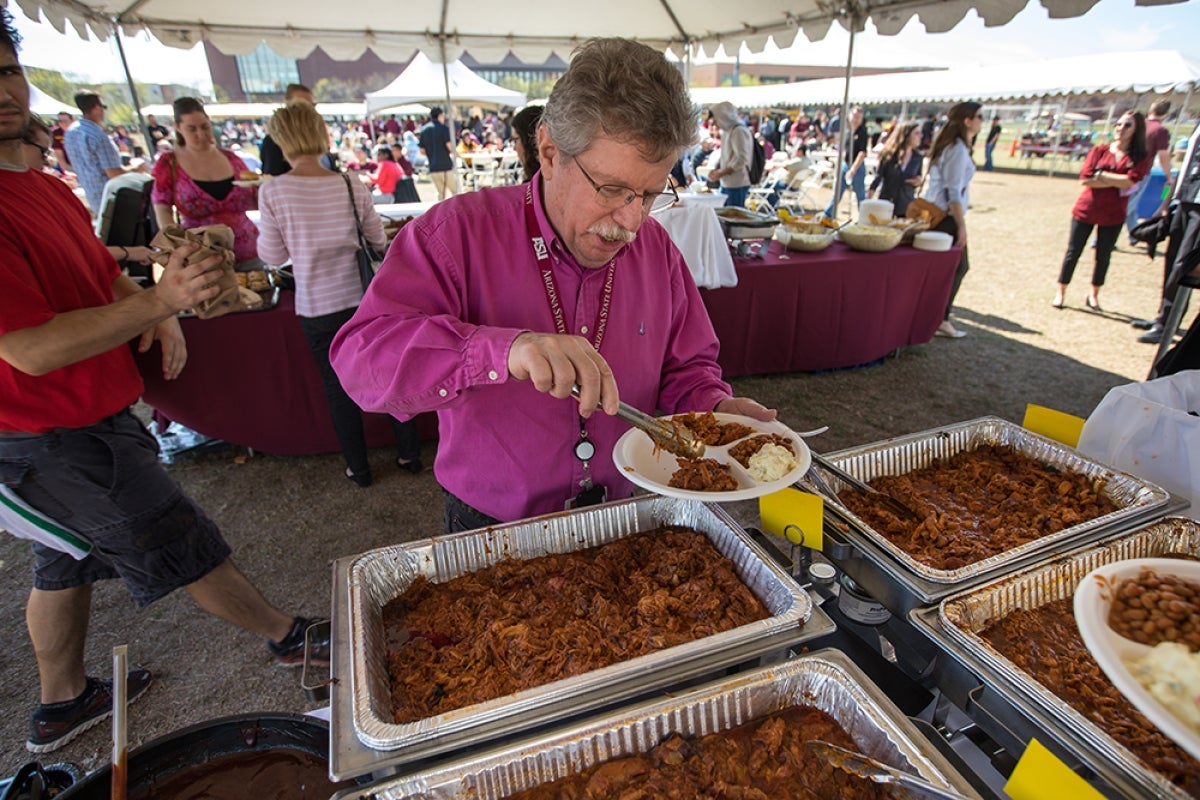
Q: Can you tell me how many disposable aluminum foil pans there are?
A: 4